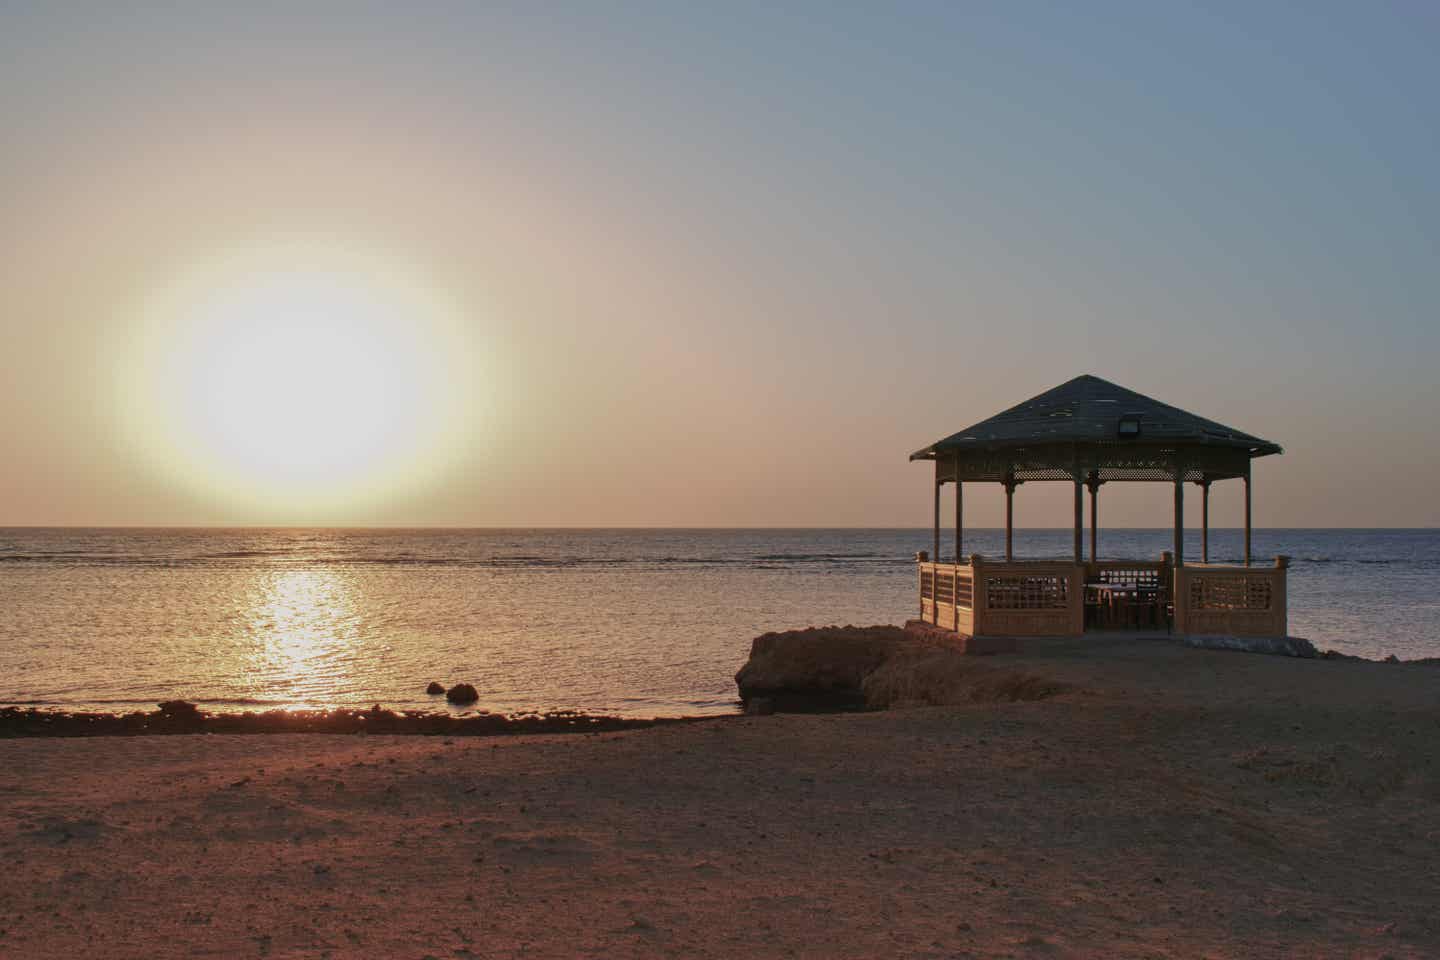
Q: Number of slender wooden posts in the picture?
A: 8